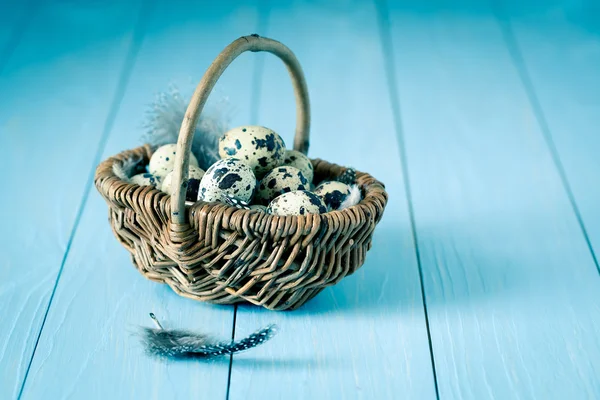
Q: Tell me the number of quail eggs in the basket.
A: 10